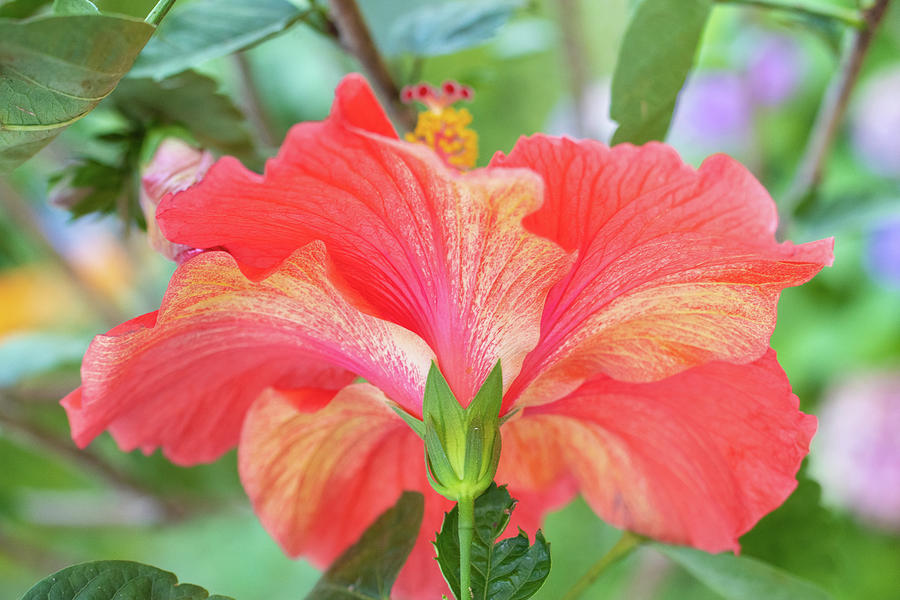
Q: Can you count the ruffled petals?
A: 5